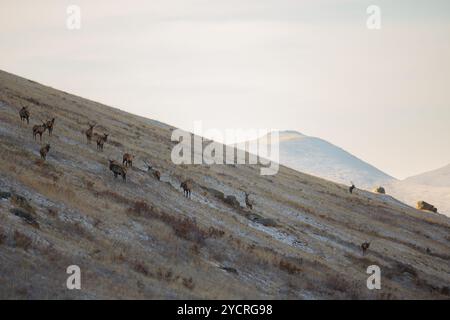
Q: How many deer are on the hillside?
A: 13